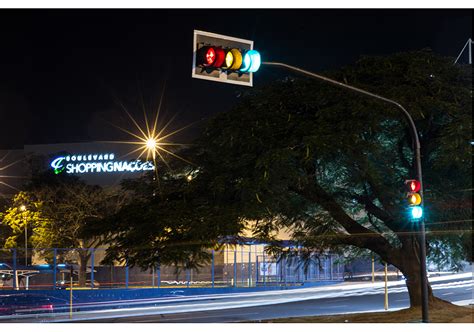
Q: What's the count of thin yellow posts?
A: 3